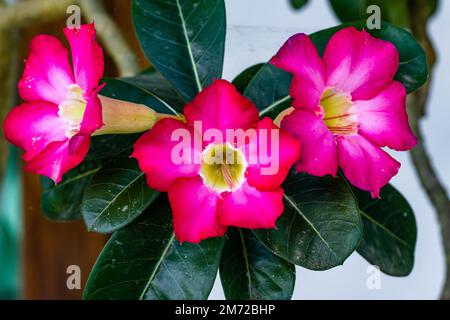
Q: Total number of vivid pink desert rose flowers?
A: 3